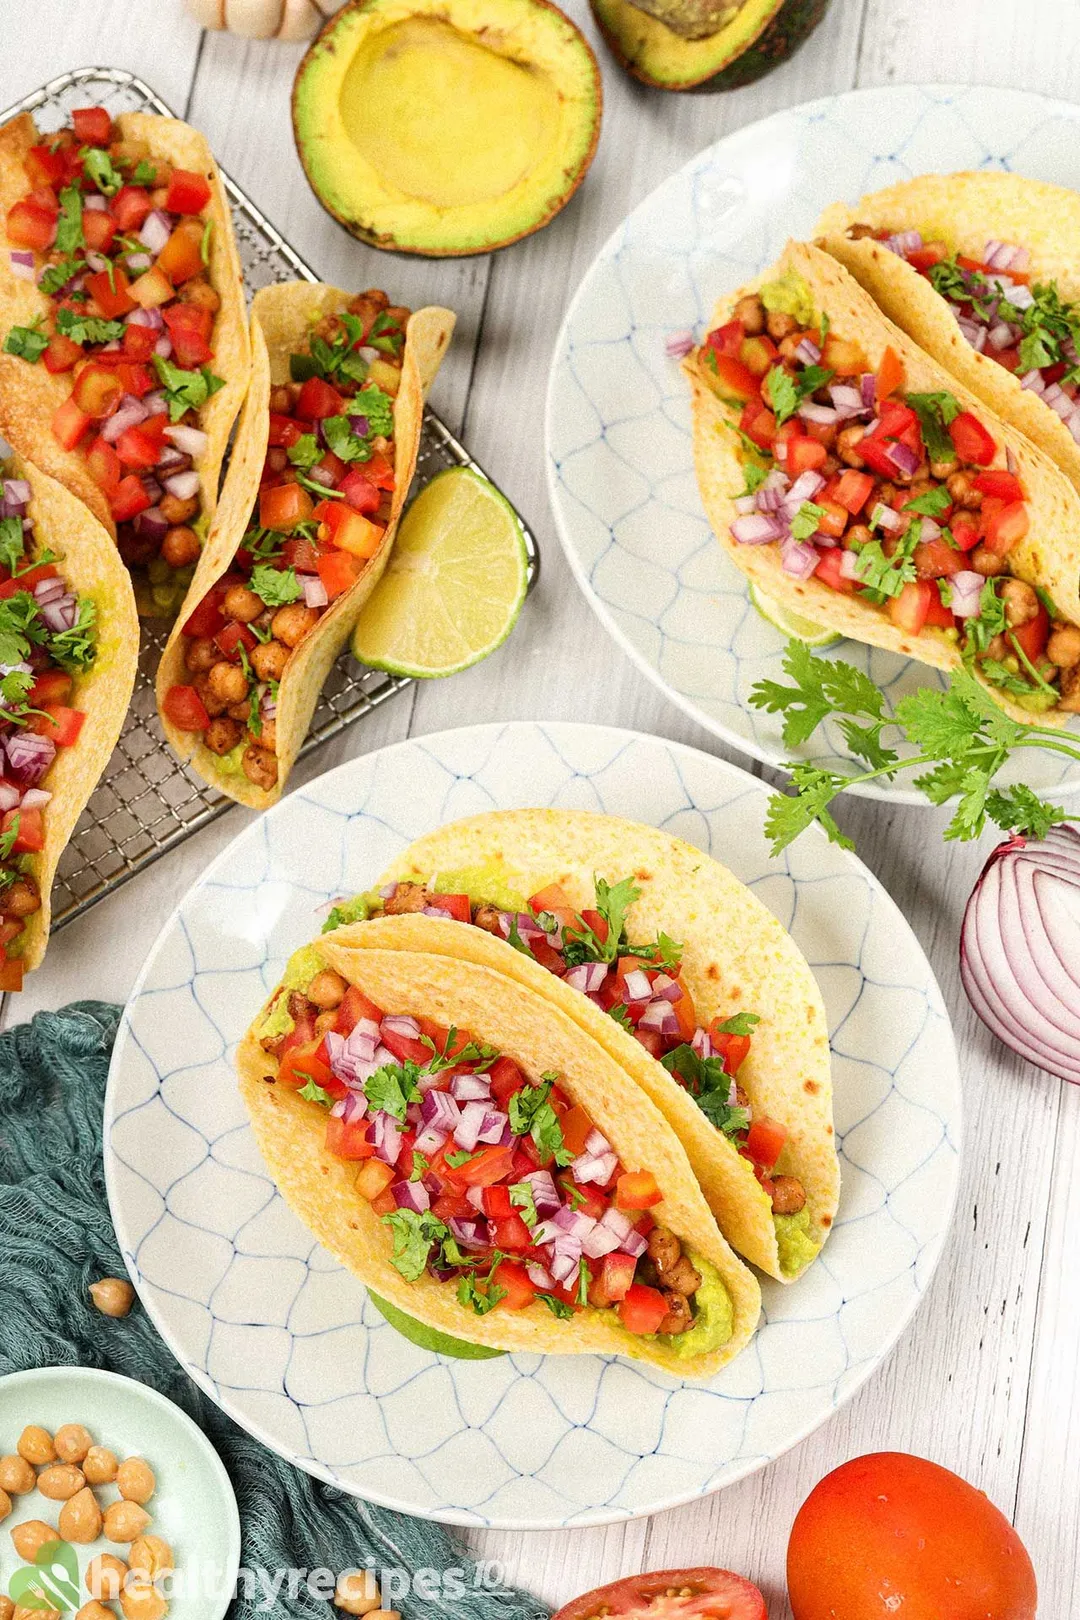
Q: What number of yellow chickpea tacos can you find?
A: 7